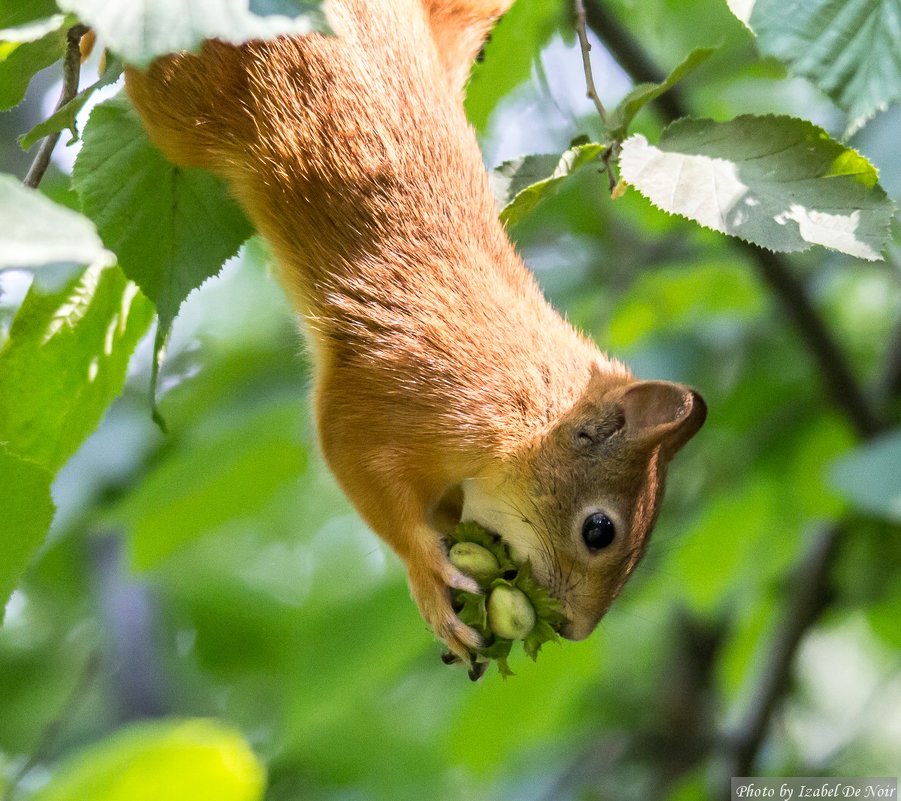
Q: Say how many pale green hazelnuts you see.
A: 2